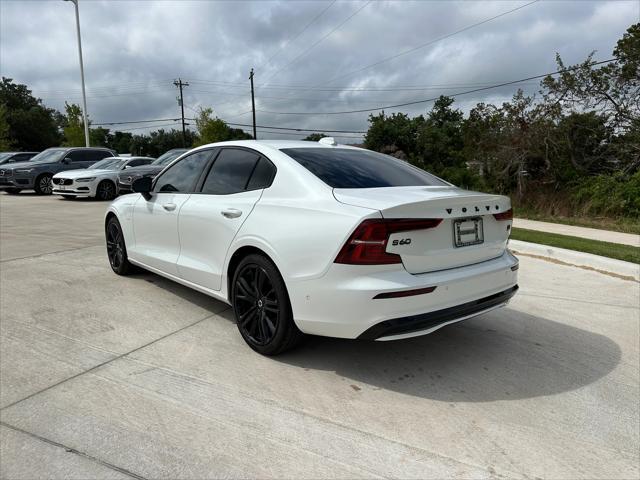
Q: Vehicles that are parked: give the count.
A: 5